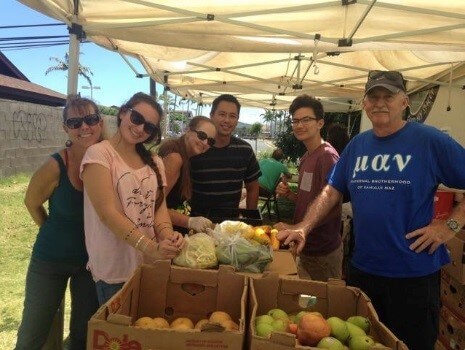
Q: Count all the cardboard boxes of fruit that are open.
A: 2